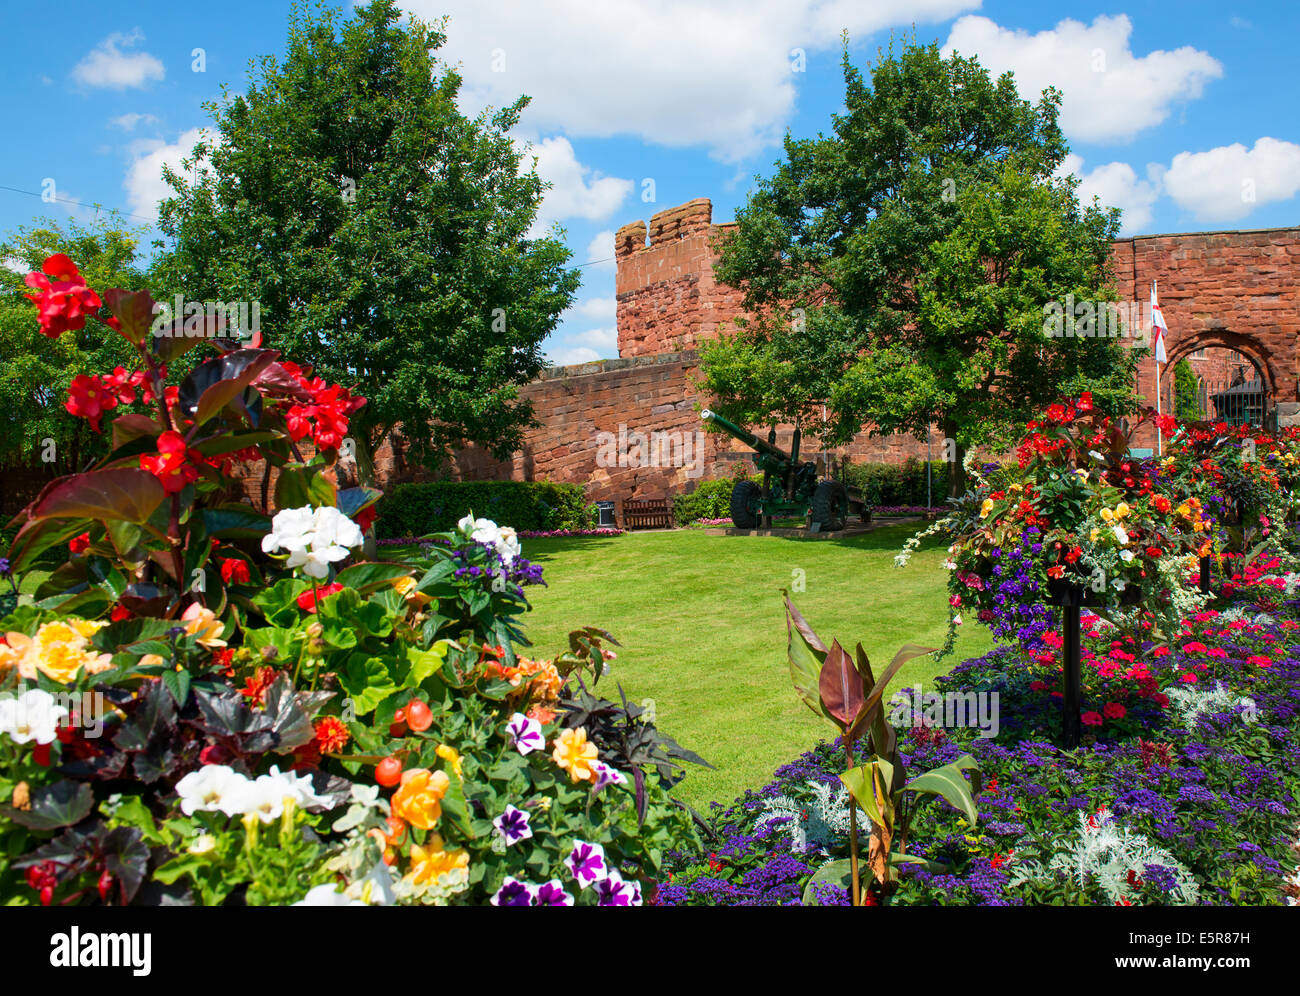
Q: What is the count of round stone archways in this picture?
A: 1